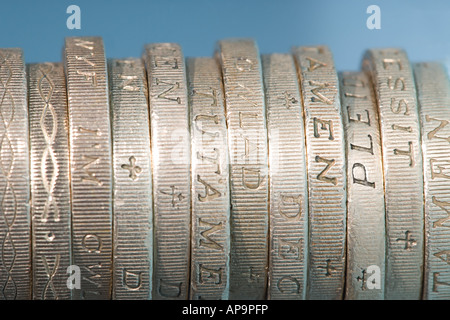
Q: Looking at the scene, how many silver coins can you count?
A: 12